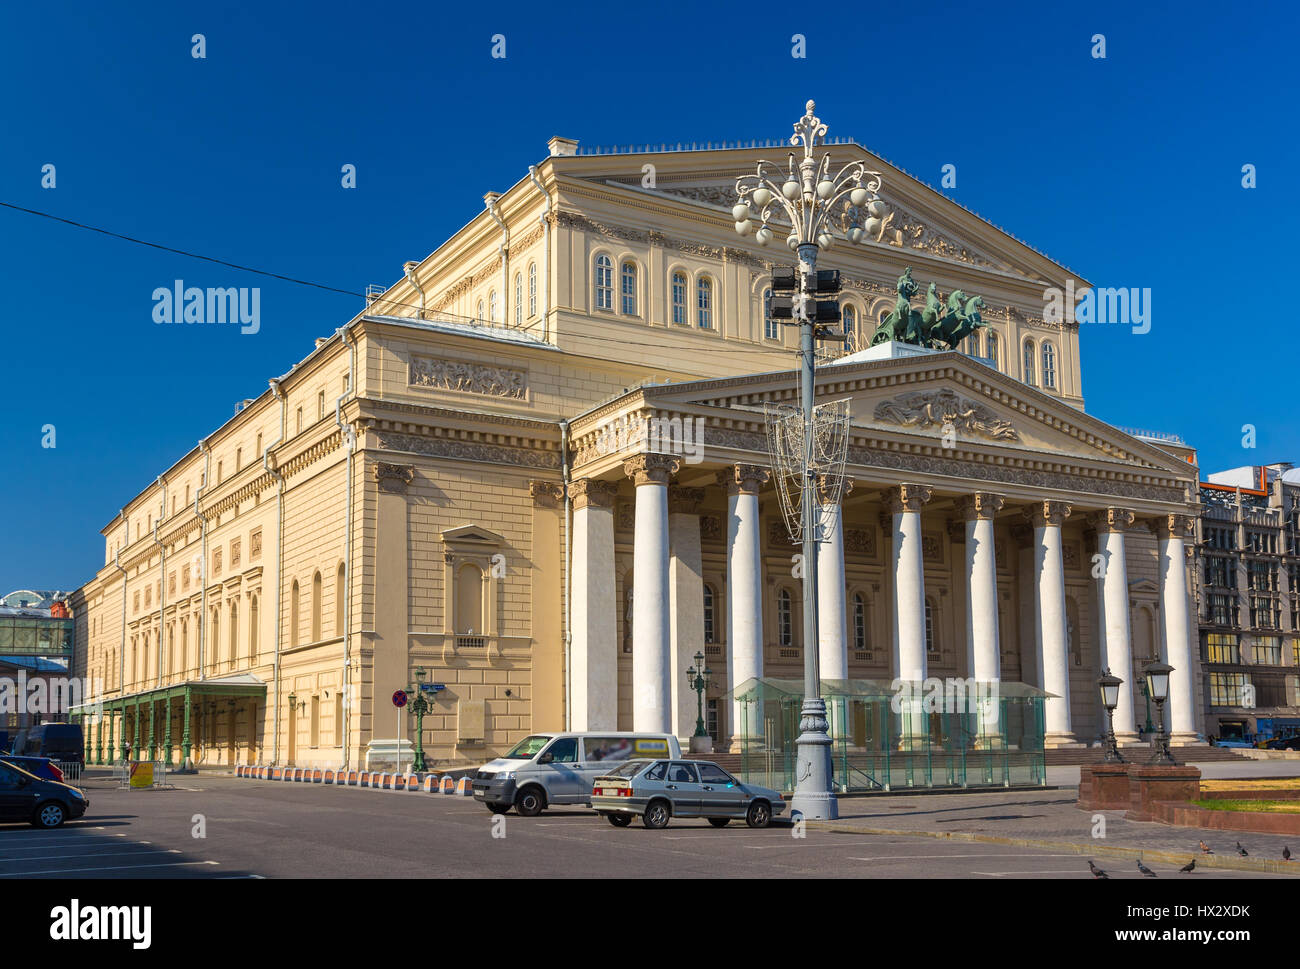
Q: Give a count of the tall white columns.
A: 8